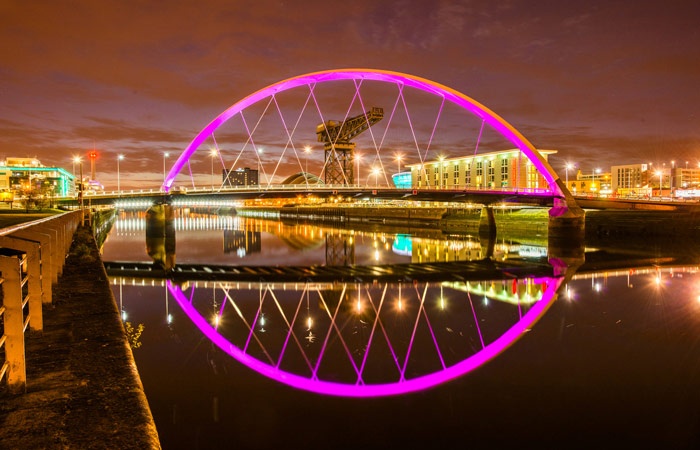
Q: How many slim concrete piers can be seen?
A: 2